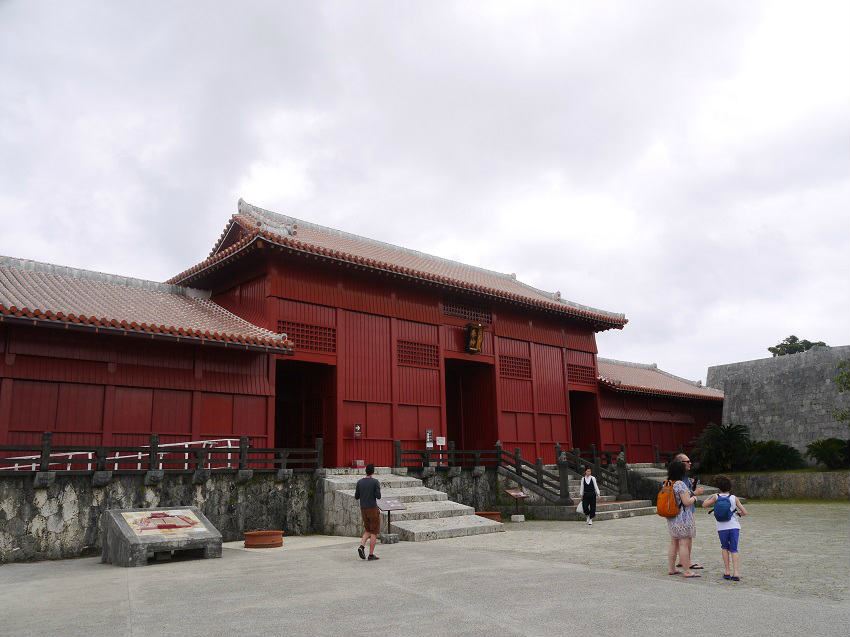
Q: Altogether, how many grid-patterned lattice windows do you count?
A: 5